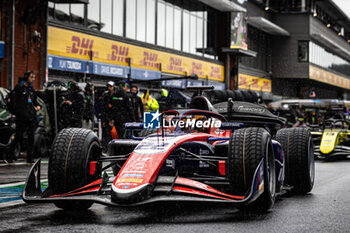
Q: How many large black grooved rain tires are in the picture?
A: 3